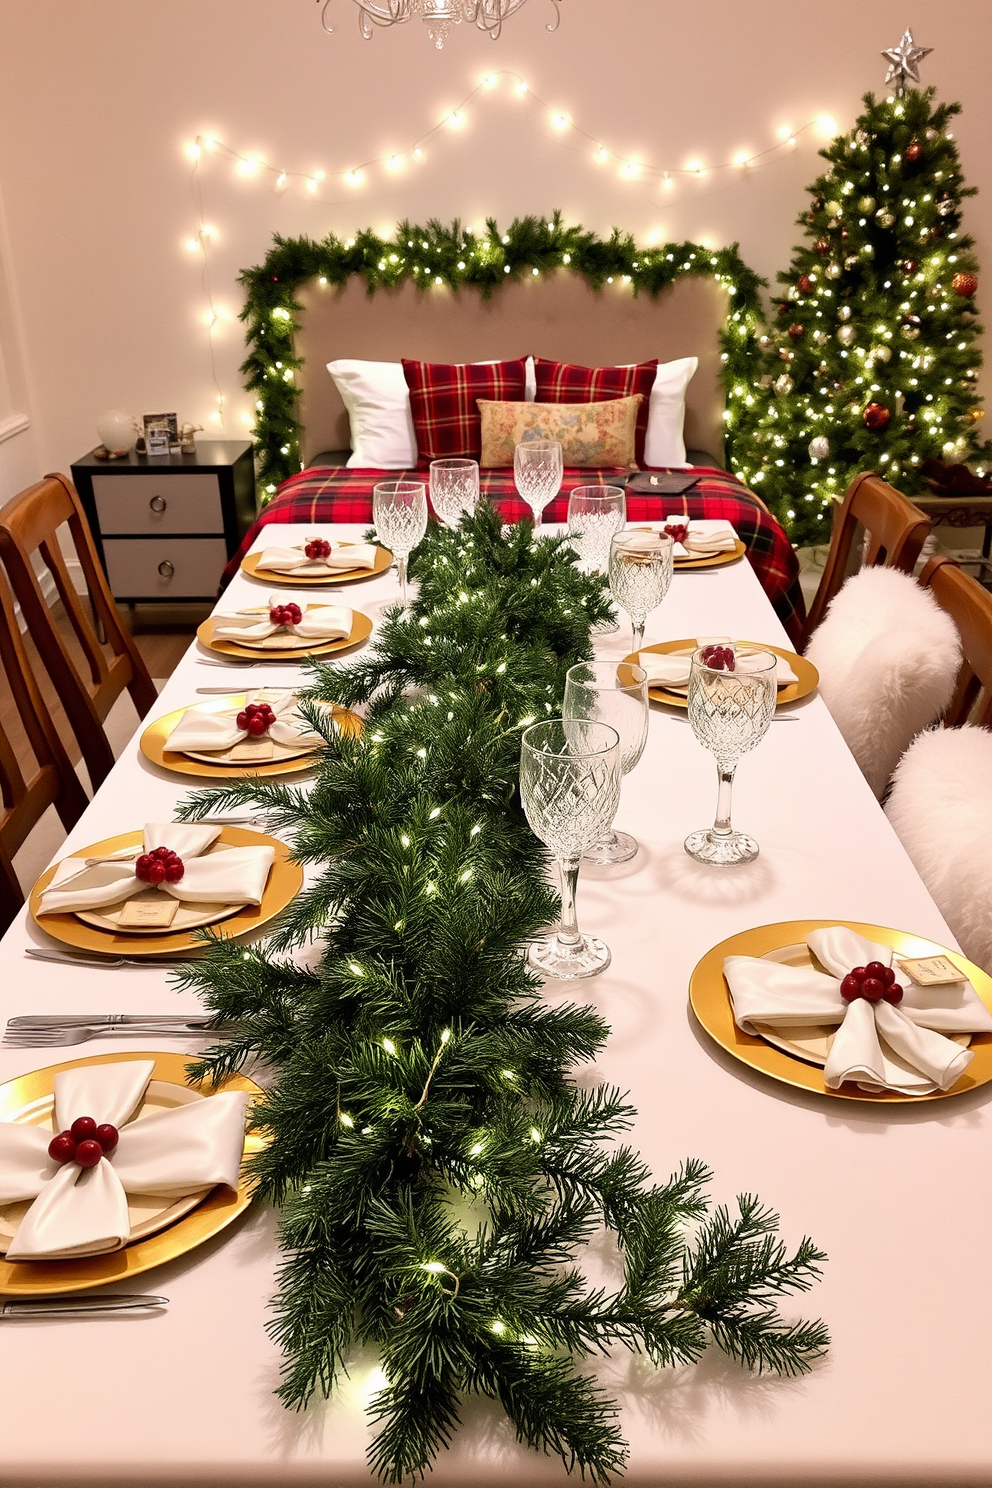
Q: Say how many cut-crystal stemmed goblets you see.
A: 8